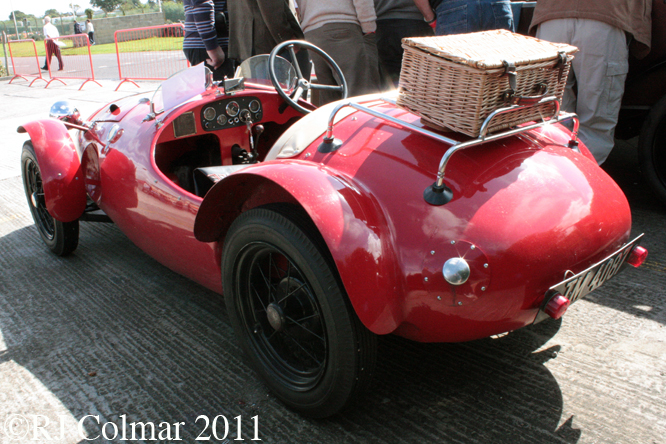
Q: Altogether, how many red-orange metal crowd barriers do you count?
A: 3